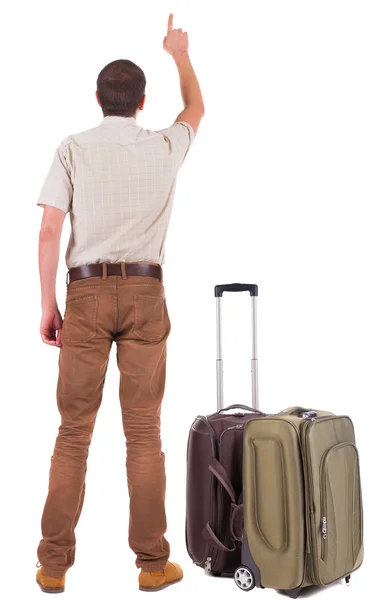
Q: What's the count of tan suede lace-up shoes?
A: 2